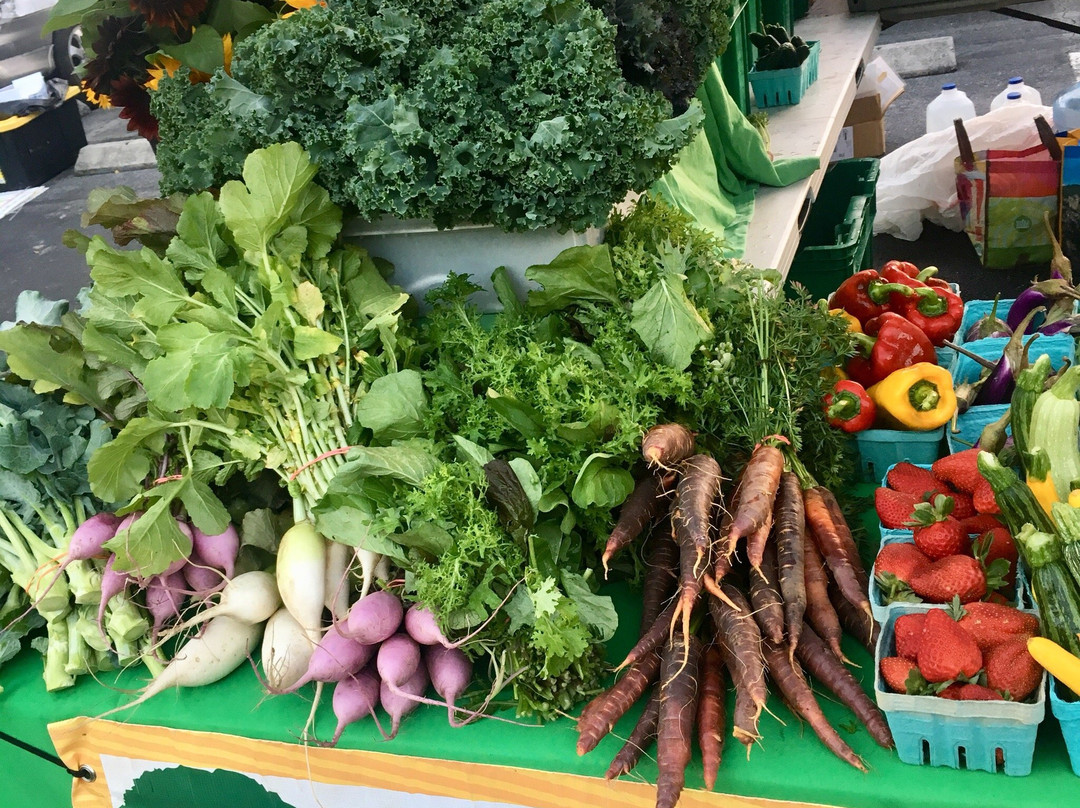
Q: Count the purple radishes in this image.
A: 14